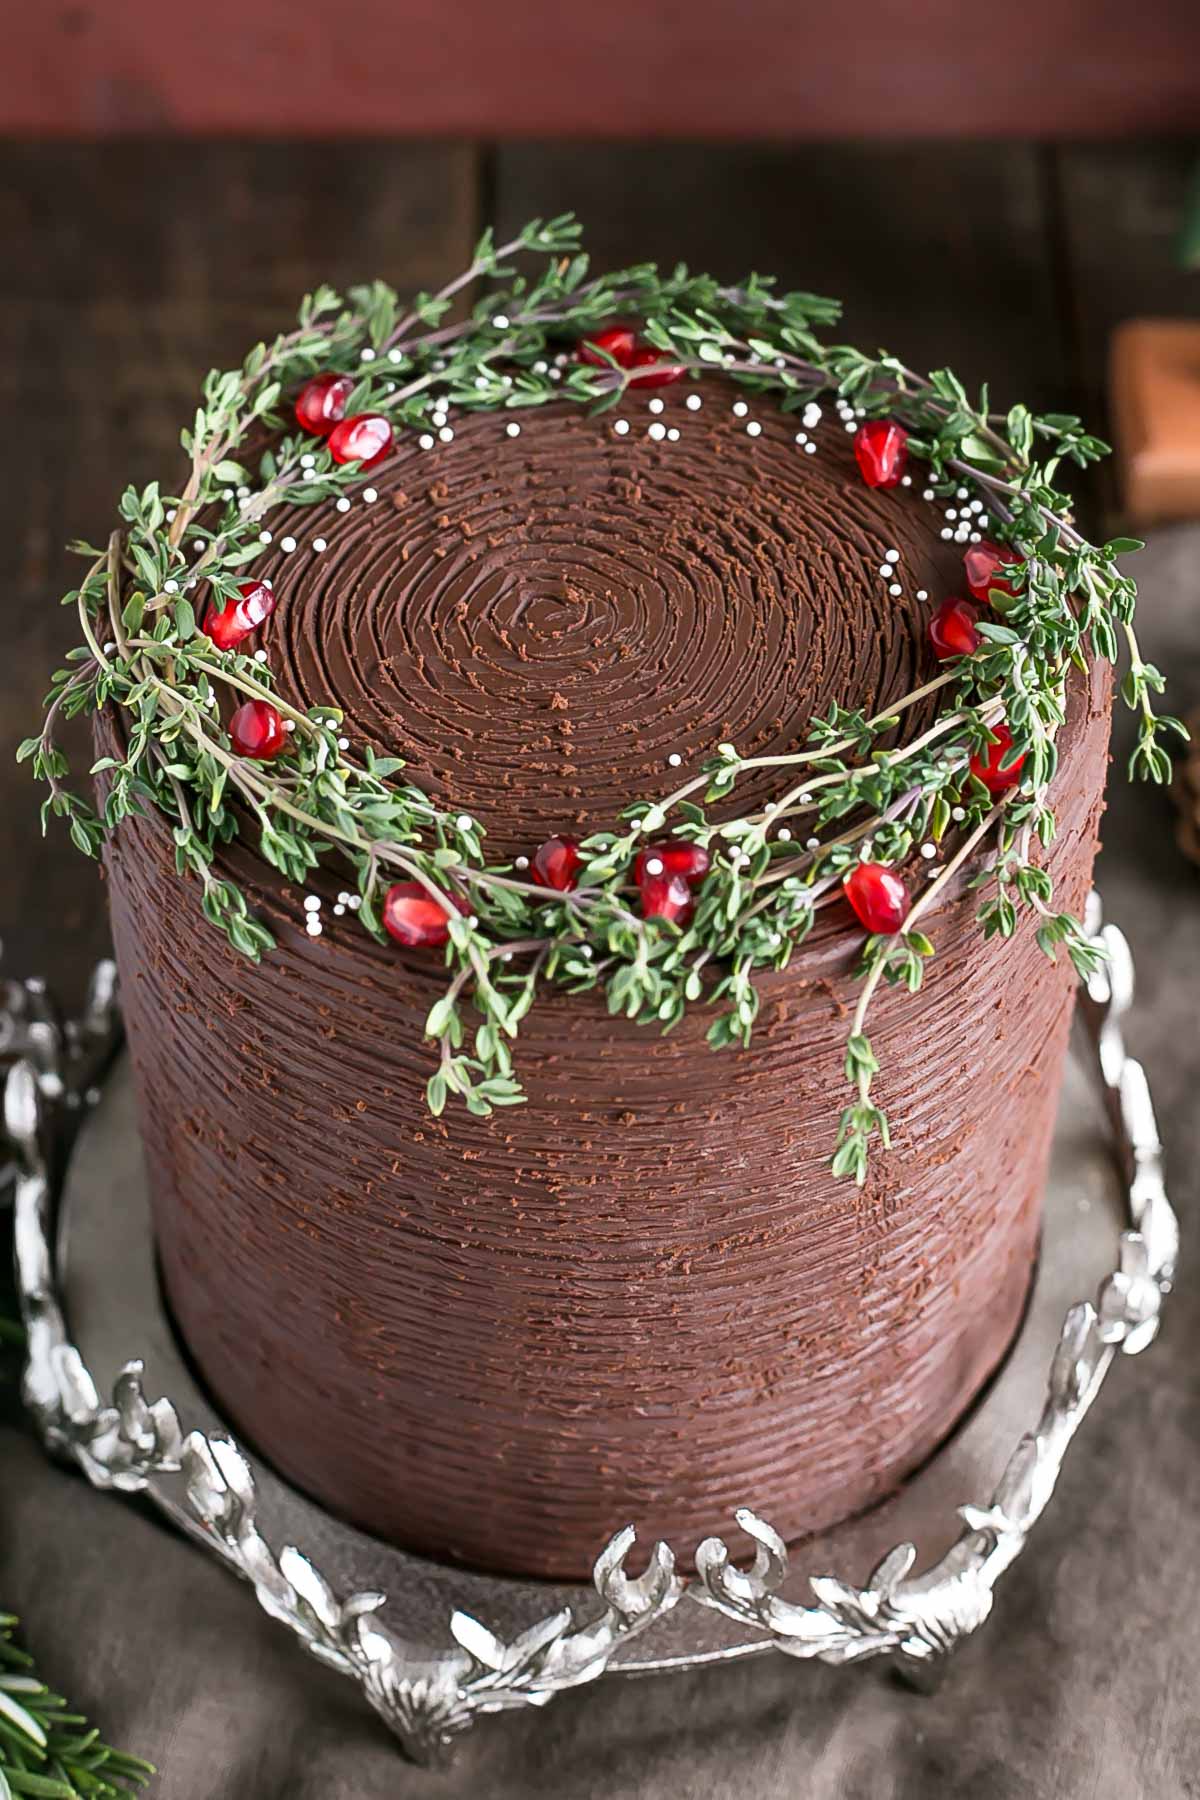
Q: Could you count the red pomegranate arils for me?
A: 15